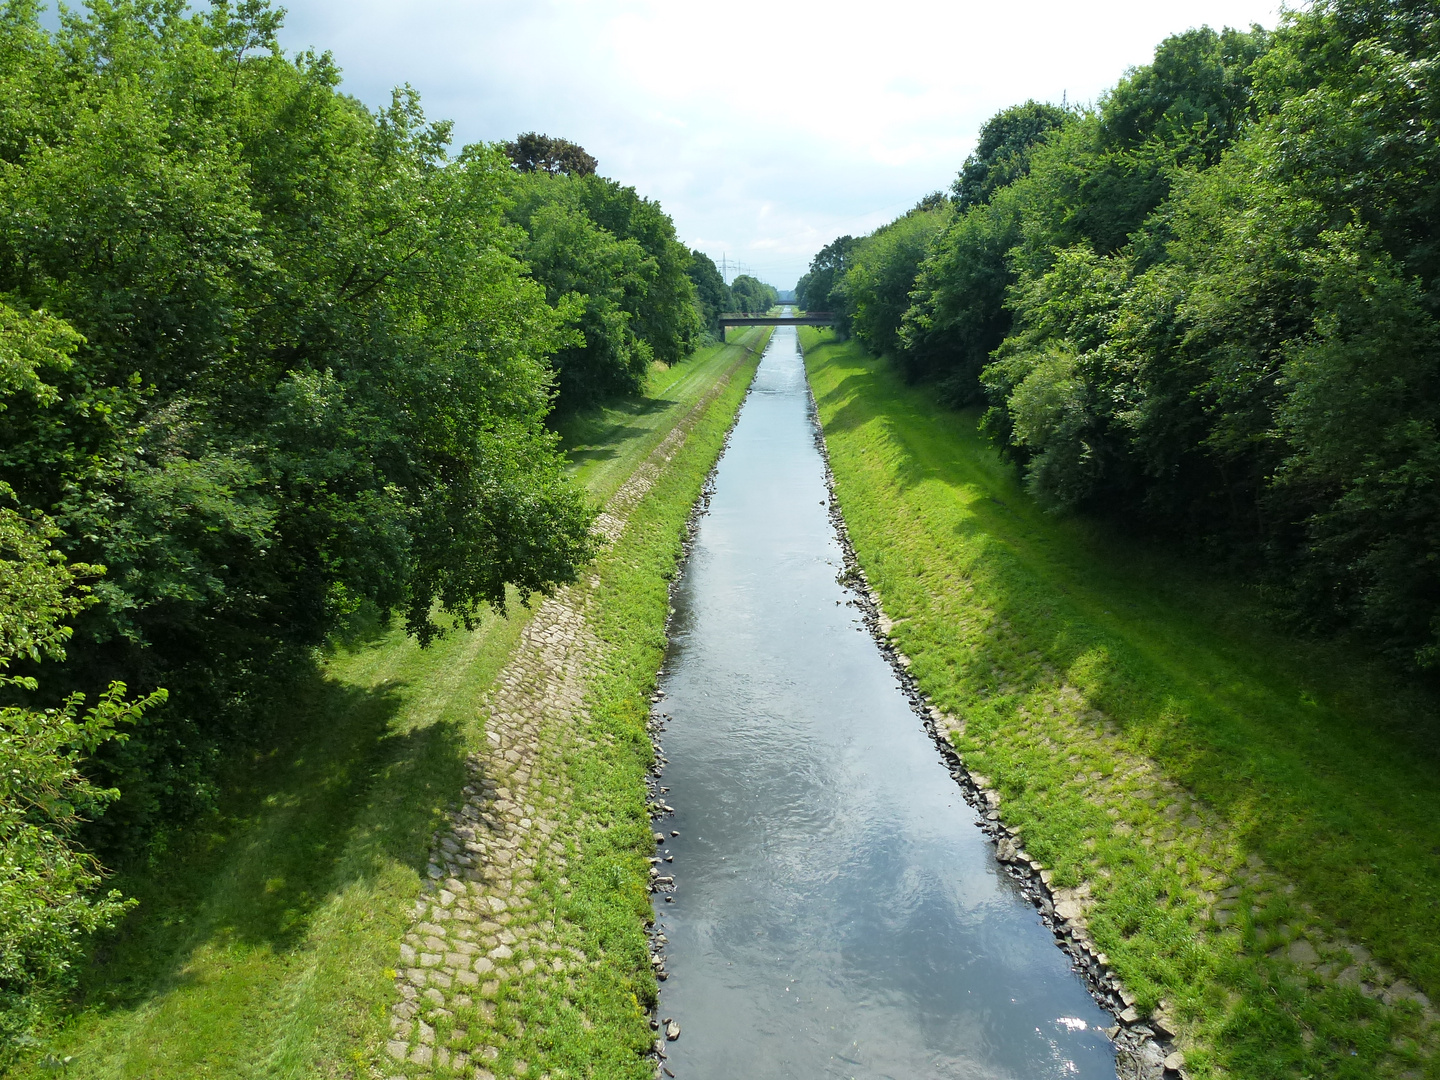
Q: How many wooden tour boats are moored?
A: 0